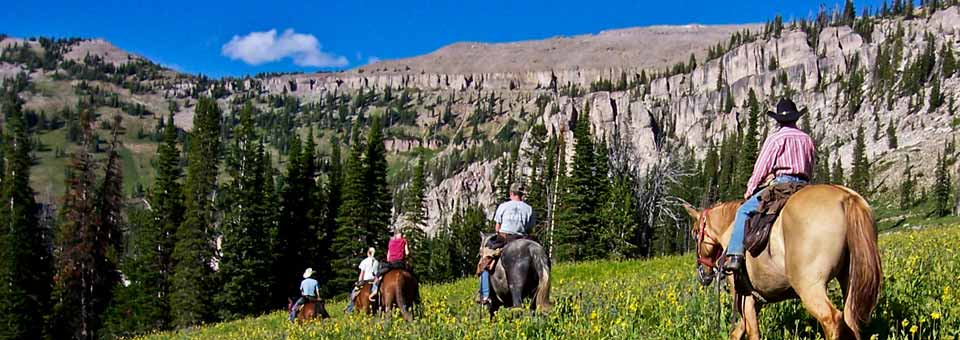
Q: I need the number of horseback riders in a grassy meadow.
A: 5